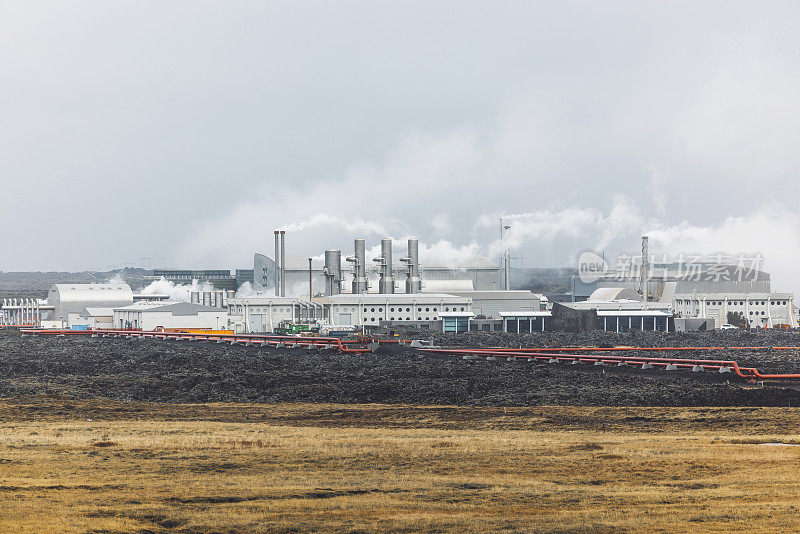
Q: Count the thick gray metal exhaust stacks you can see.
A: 4